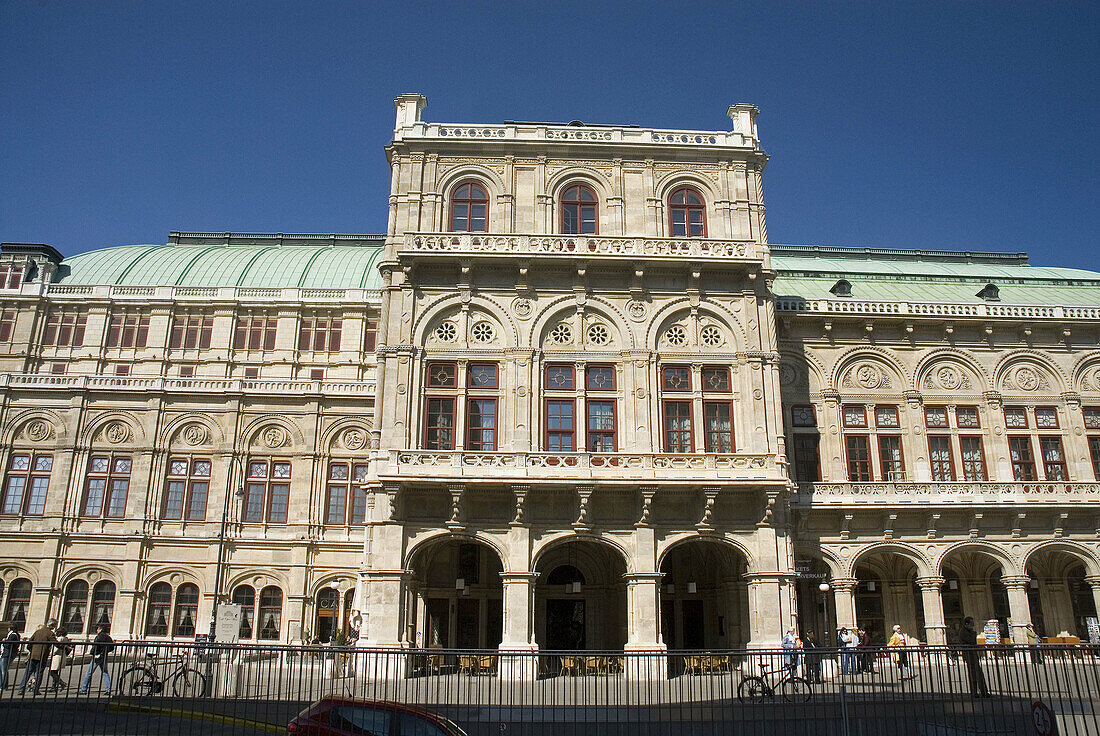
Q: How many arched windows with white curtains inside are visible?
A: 7